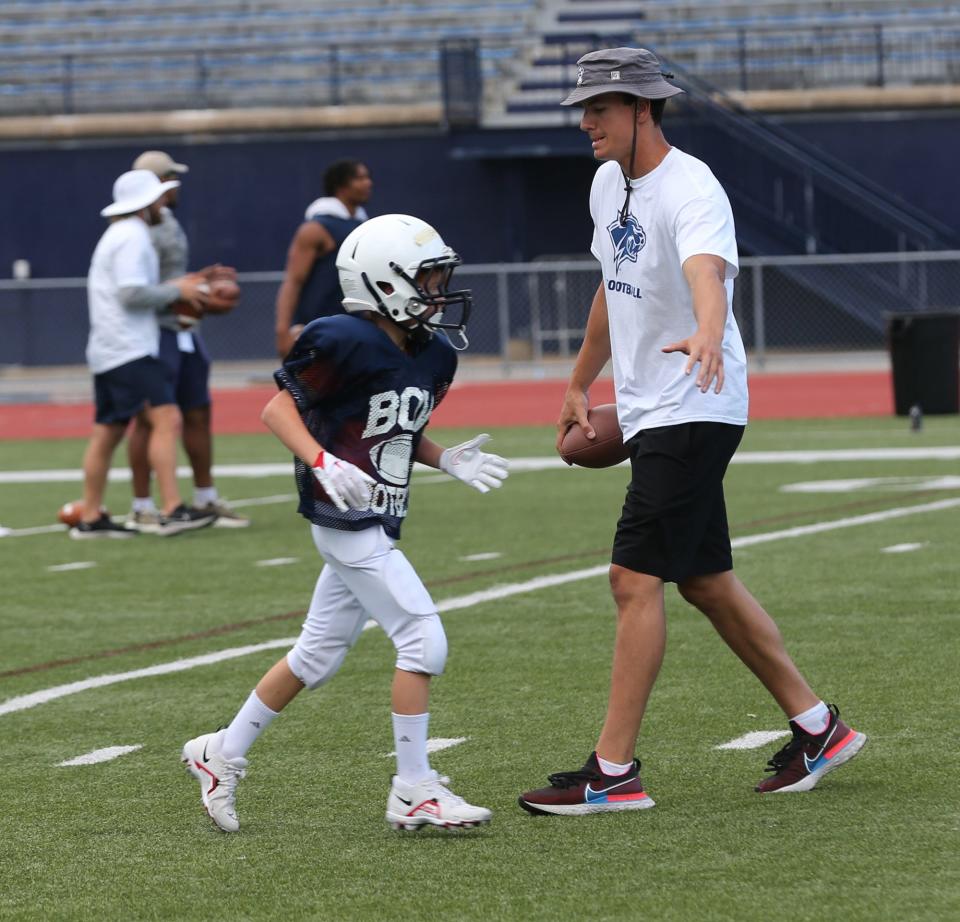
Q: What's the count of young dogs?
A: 0